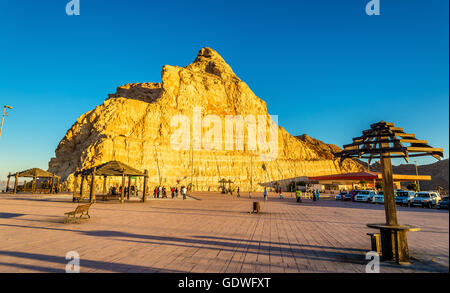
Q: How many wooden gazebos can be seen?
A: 2